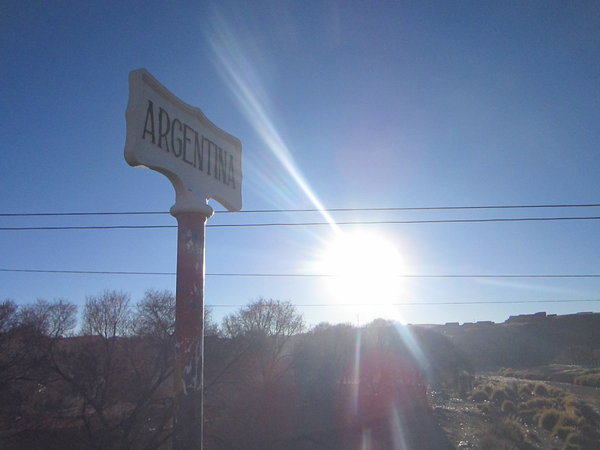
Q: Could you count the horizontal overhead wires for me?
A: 4